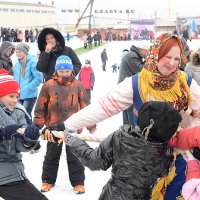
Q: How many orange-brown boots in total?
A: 2